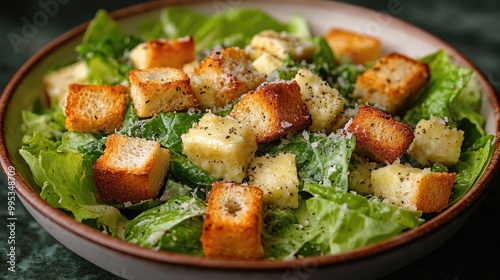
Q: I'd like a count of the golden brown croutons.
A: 11